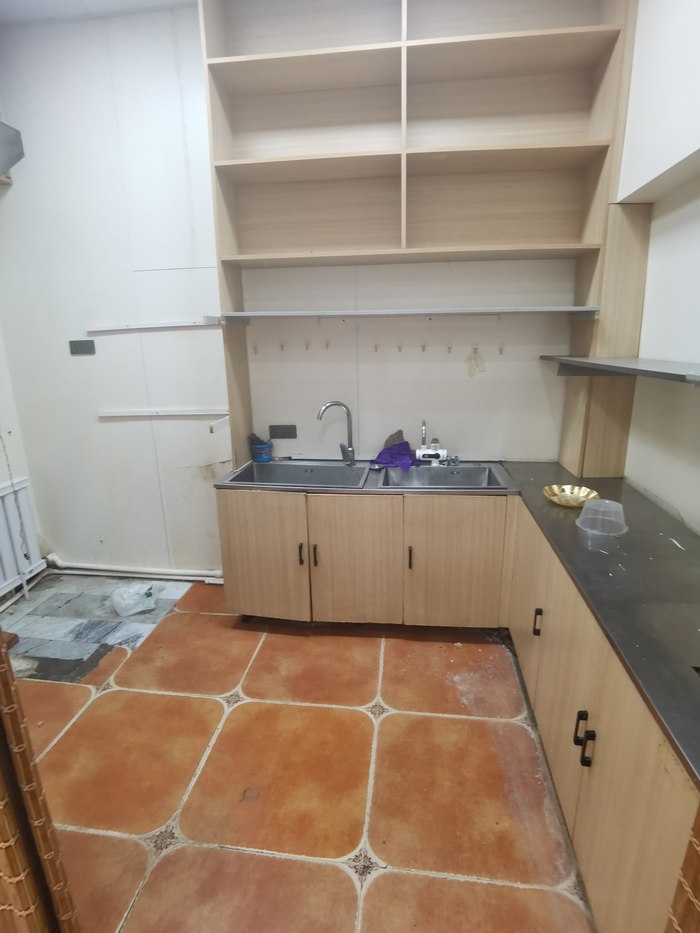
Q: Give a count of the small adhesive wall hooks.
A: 10